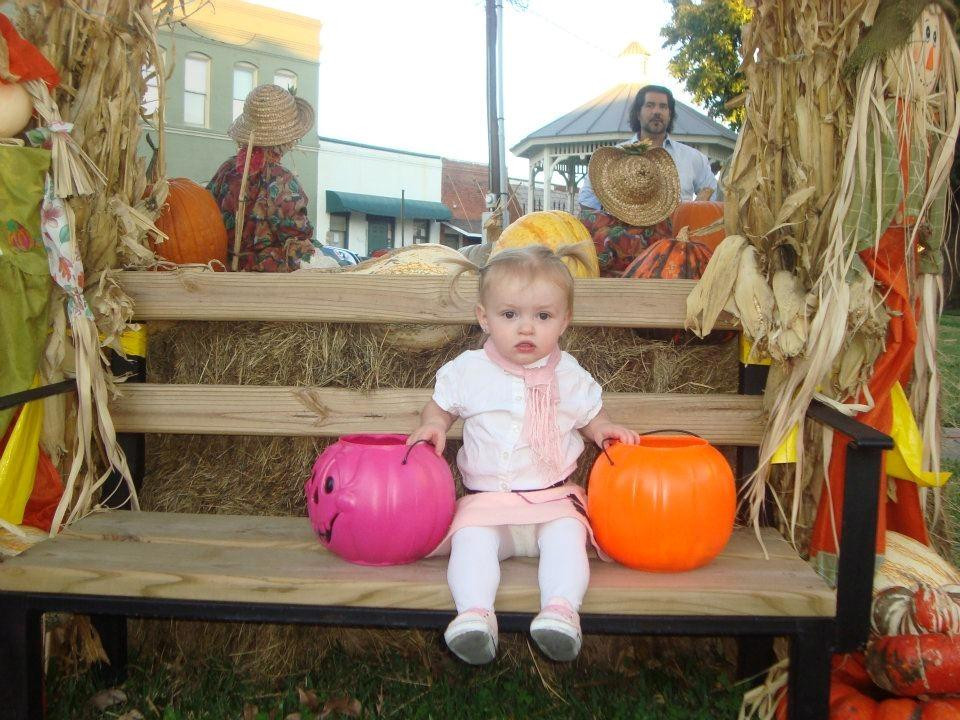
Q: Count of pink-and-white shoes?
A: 2